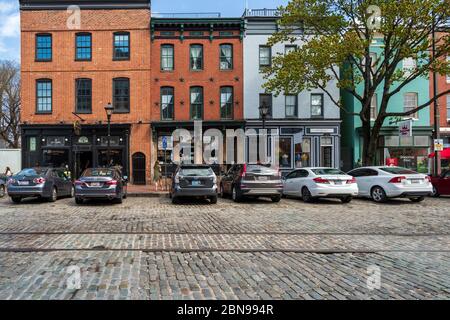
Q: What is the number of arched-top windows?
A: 12